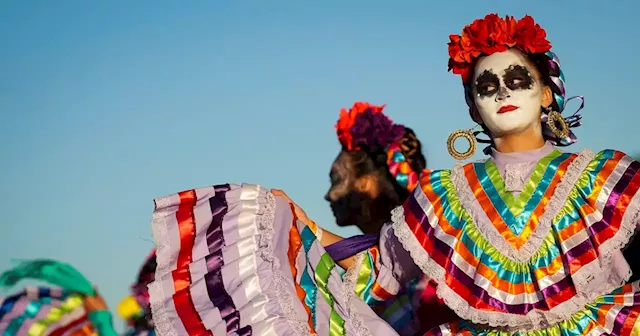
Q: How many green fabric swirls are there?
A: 1